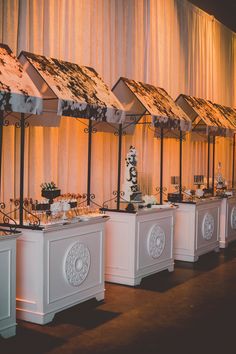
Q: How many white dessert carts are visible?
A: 5